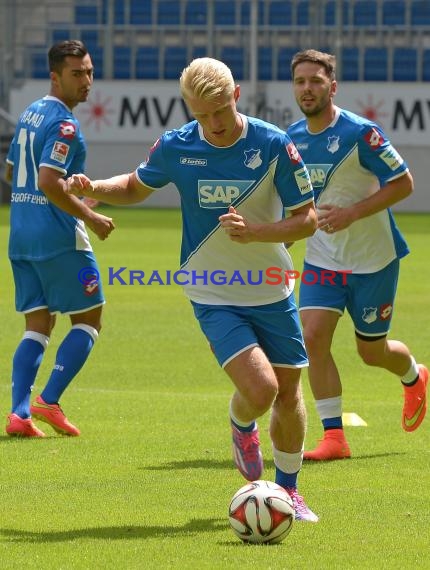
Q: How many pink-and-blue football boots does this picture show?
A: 2